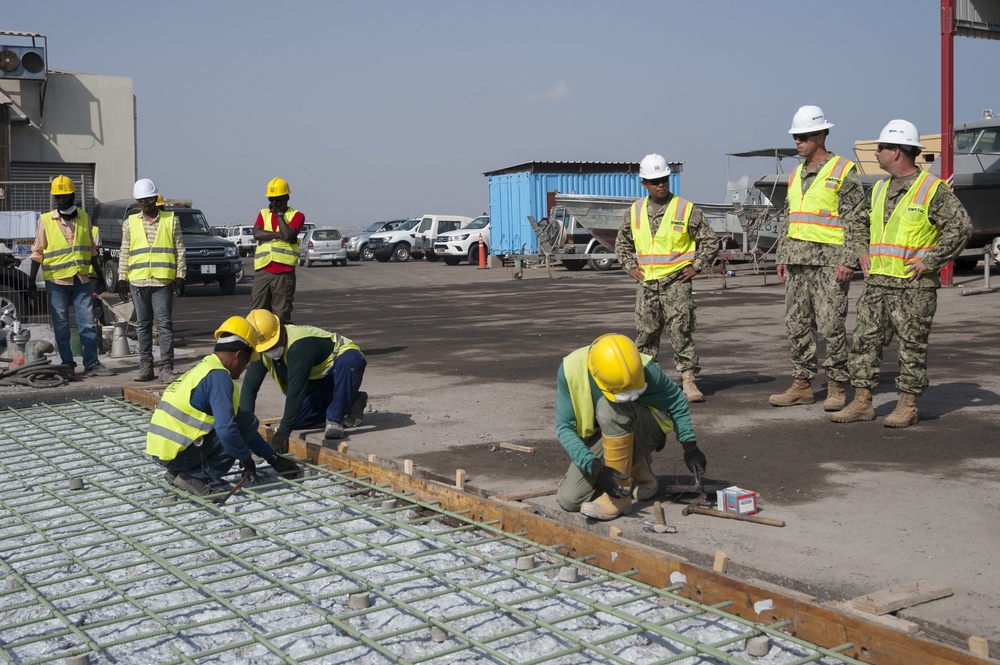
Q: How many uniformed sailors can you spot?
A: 3